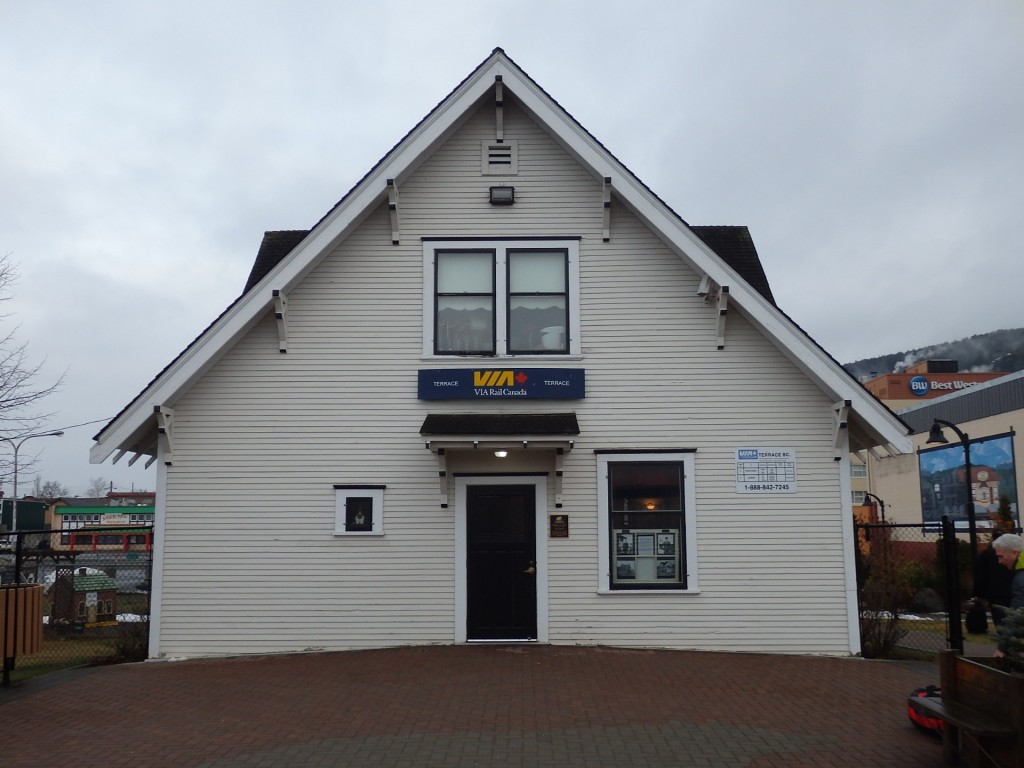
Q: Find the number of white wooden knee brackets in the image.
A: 9